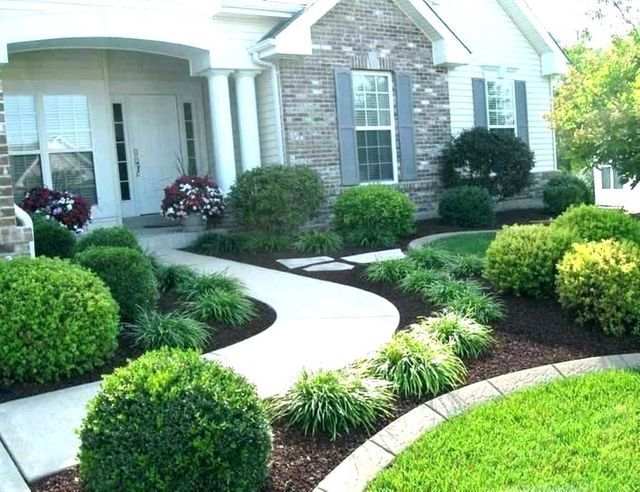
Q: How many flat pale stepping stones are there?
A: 3